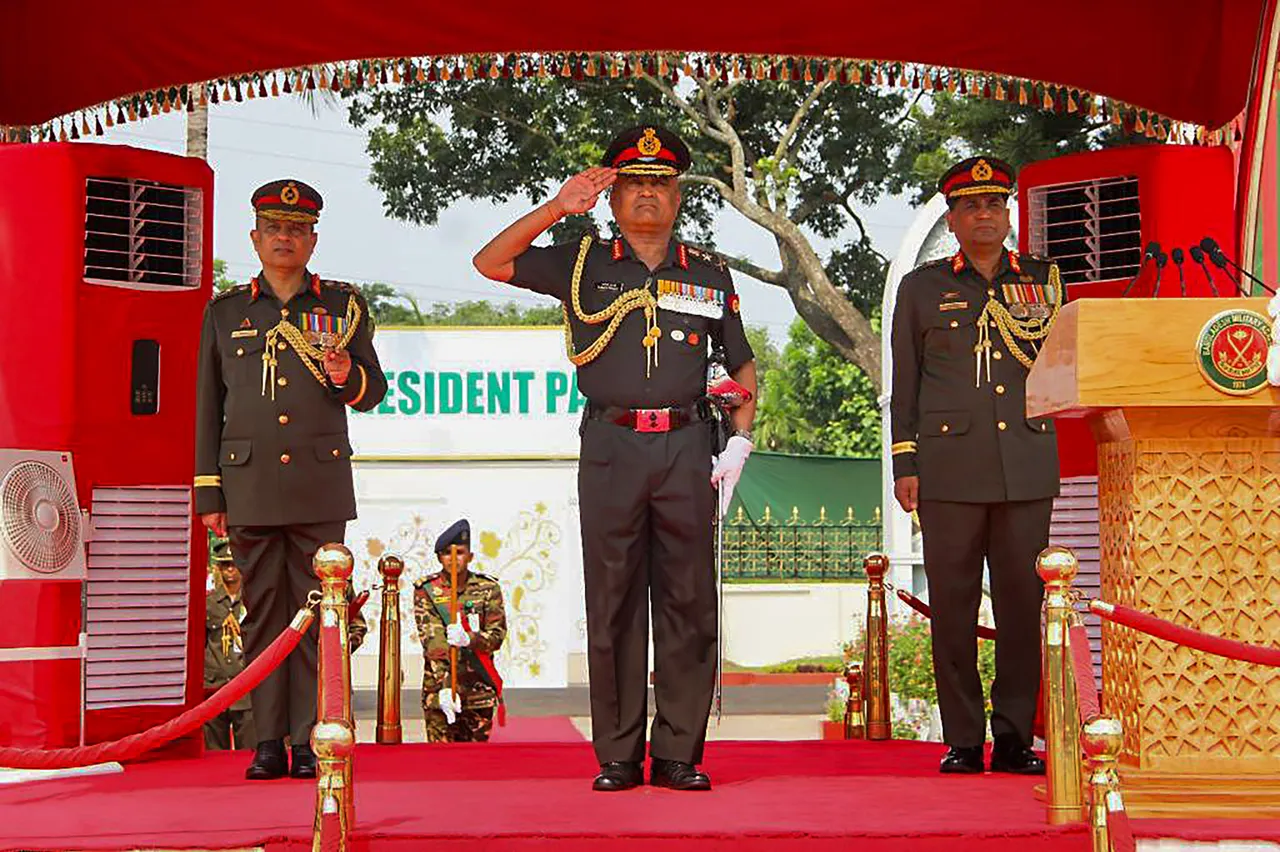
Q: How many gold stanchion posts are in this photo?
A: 7